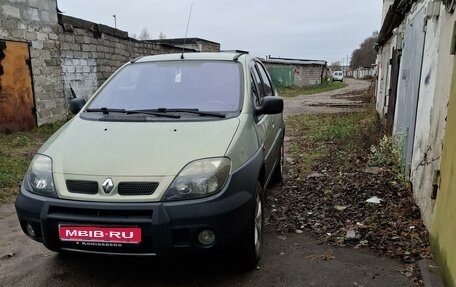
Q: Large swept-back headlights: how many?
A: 2